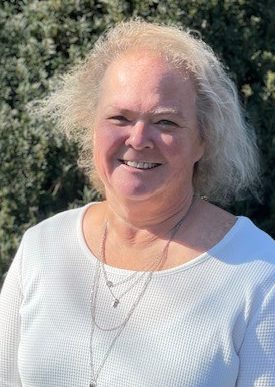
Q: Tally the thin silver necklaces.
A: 4